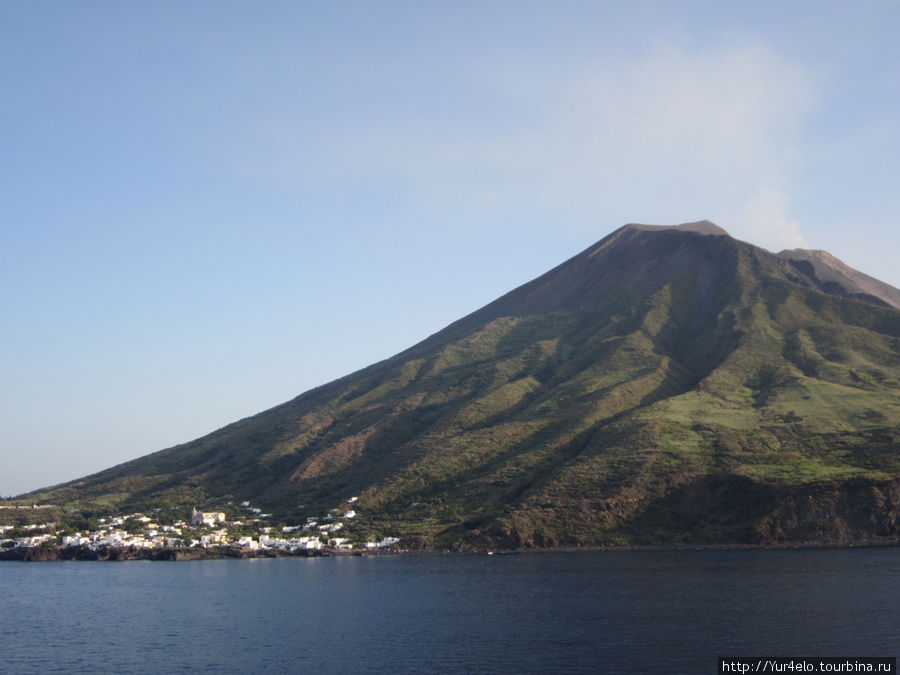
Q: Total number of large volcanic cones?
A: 2